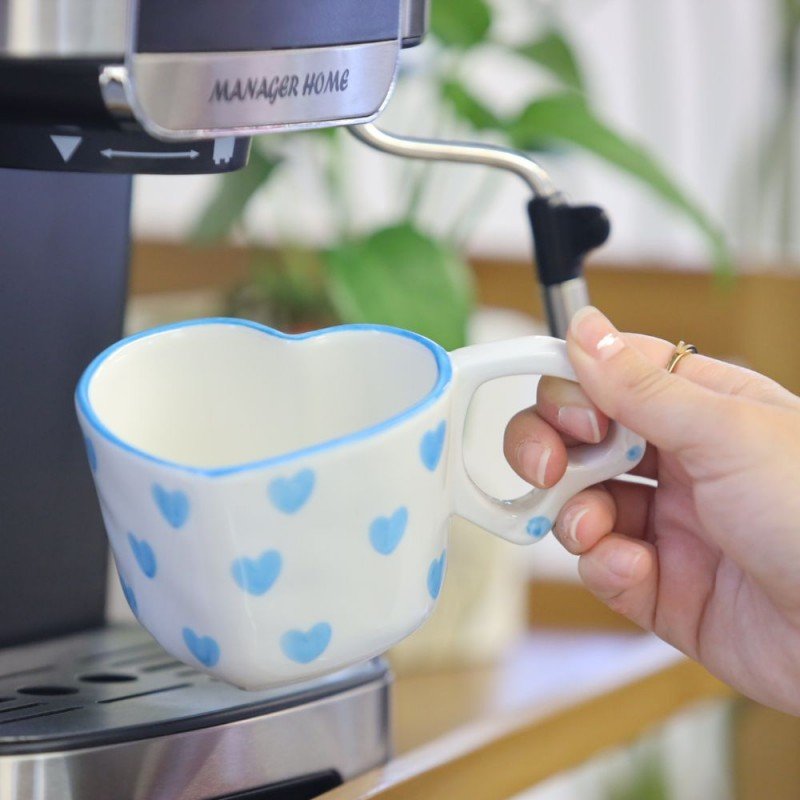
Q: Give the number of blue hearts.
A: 11